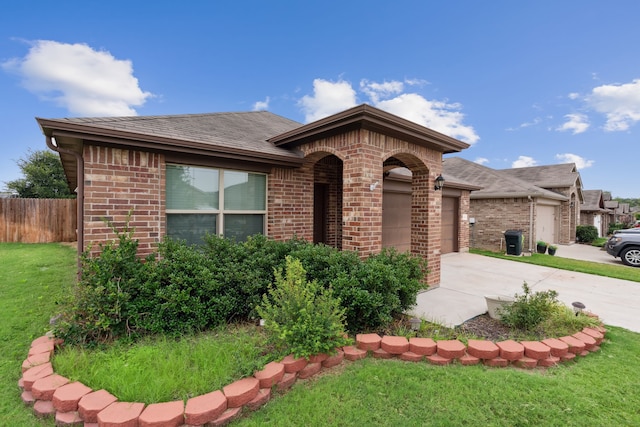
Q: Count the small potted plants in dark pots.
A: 2